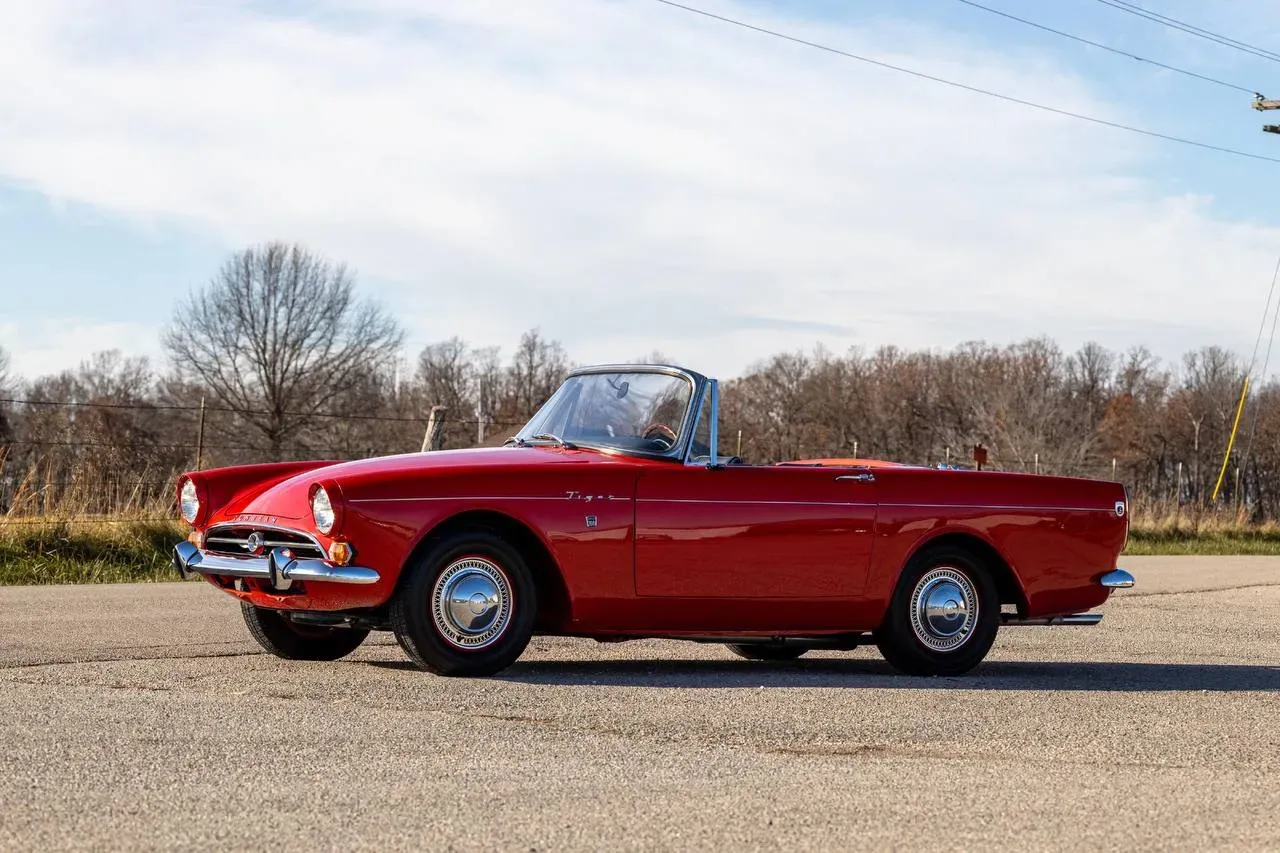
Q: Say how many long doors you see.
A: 1